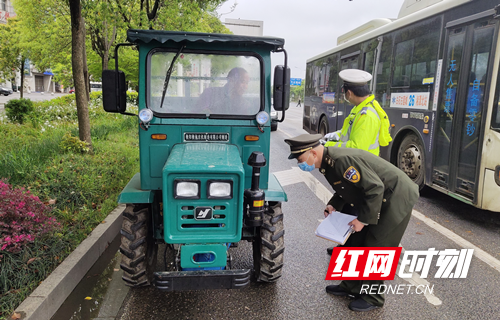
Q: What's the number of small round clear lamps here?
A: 2